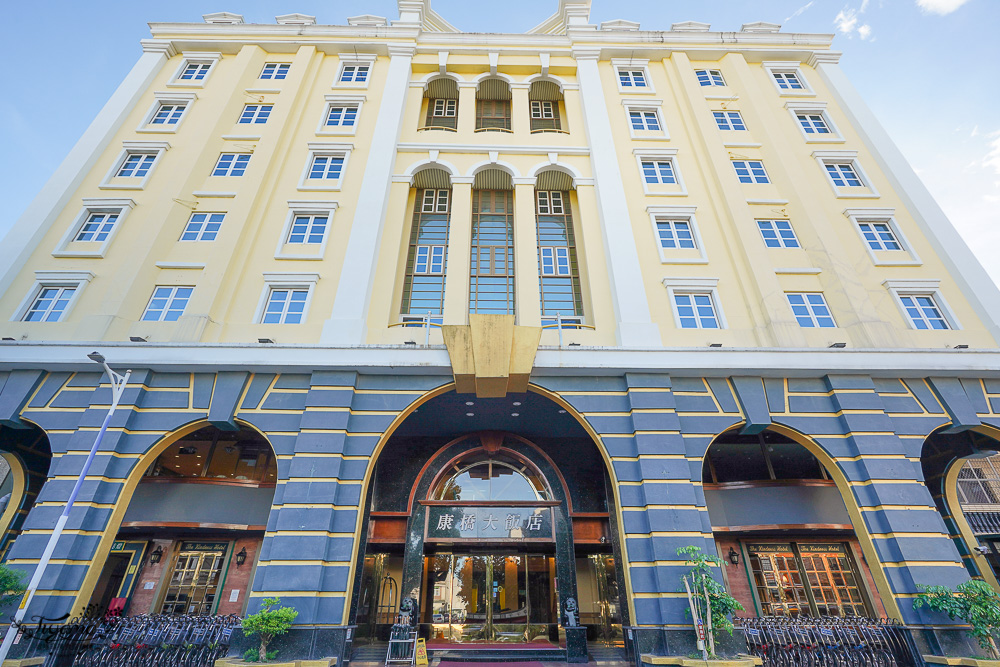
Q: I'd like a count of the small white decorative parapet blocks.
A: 6